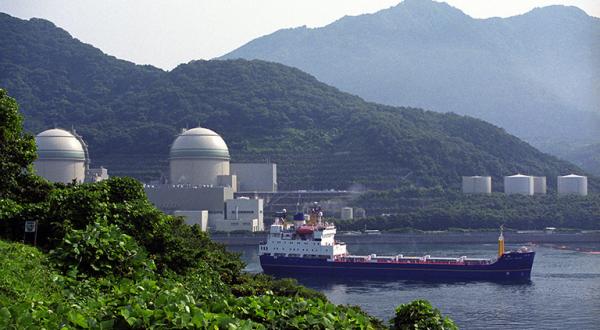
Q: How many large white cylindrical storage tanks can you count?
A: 4